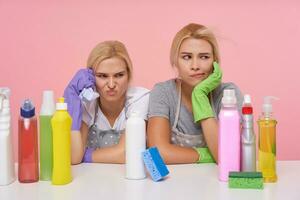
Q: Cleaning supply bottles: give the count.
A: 8